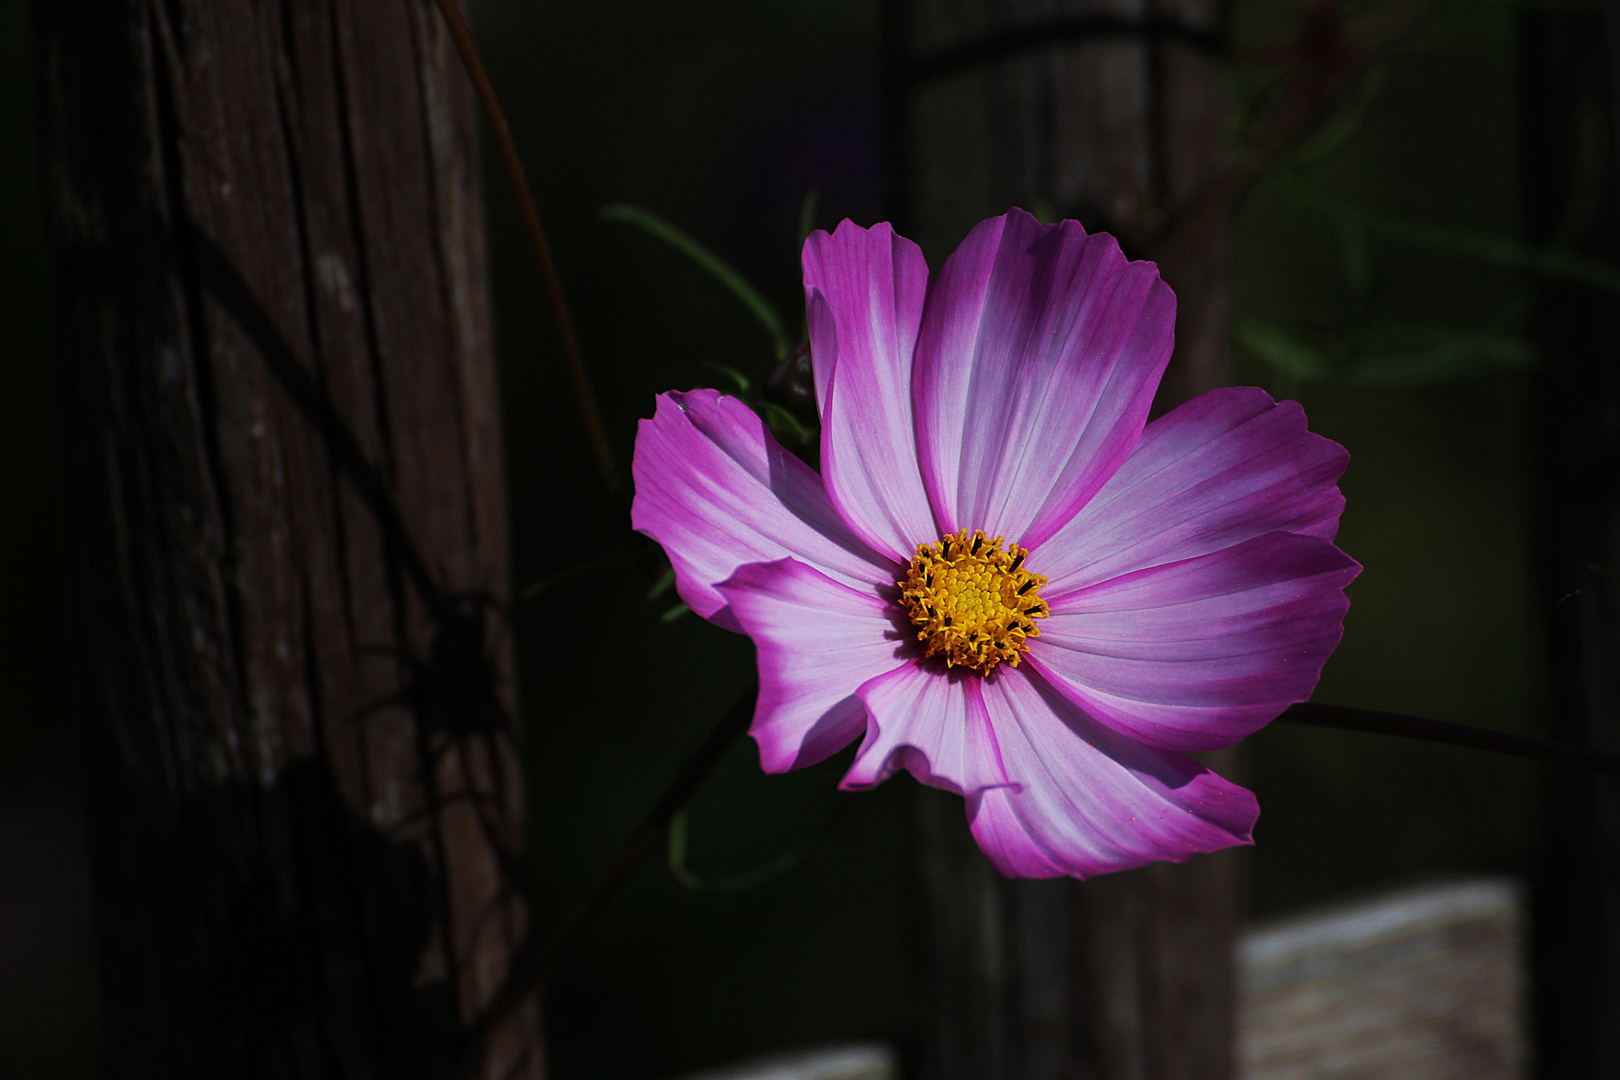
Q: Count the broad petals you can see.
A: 8